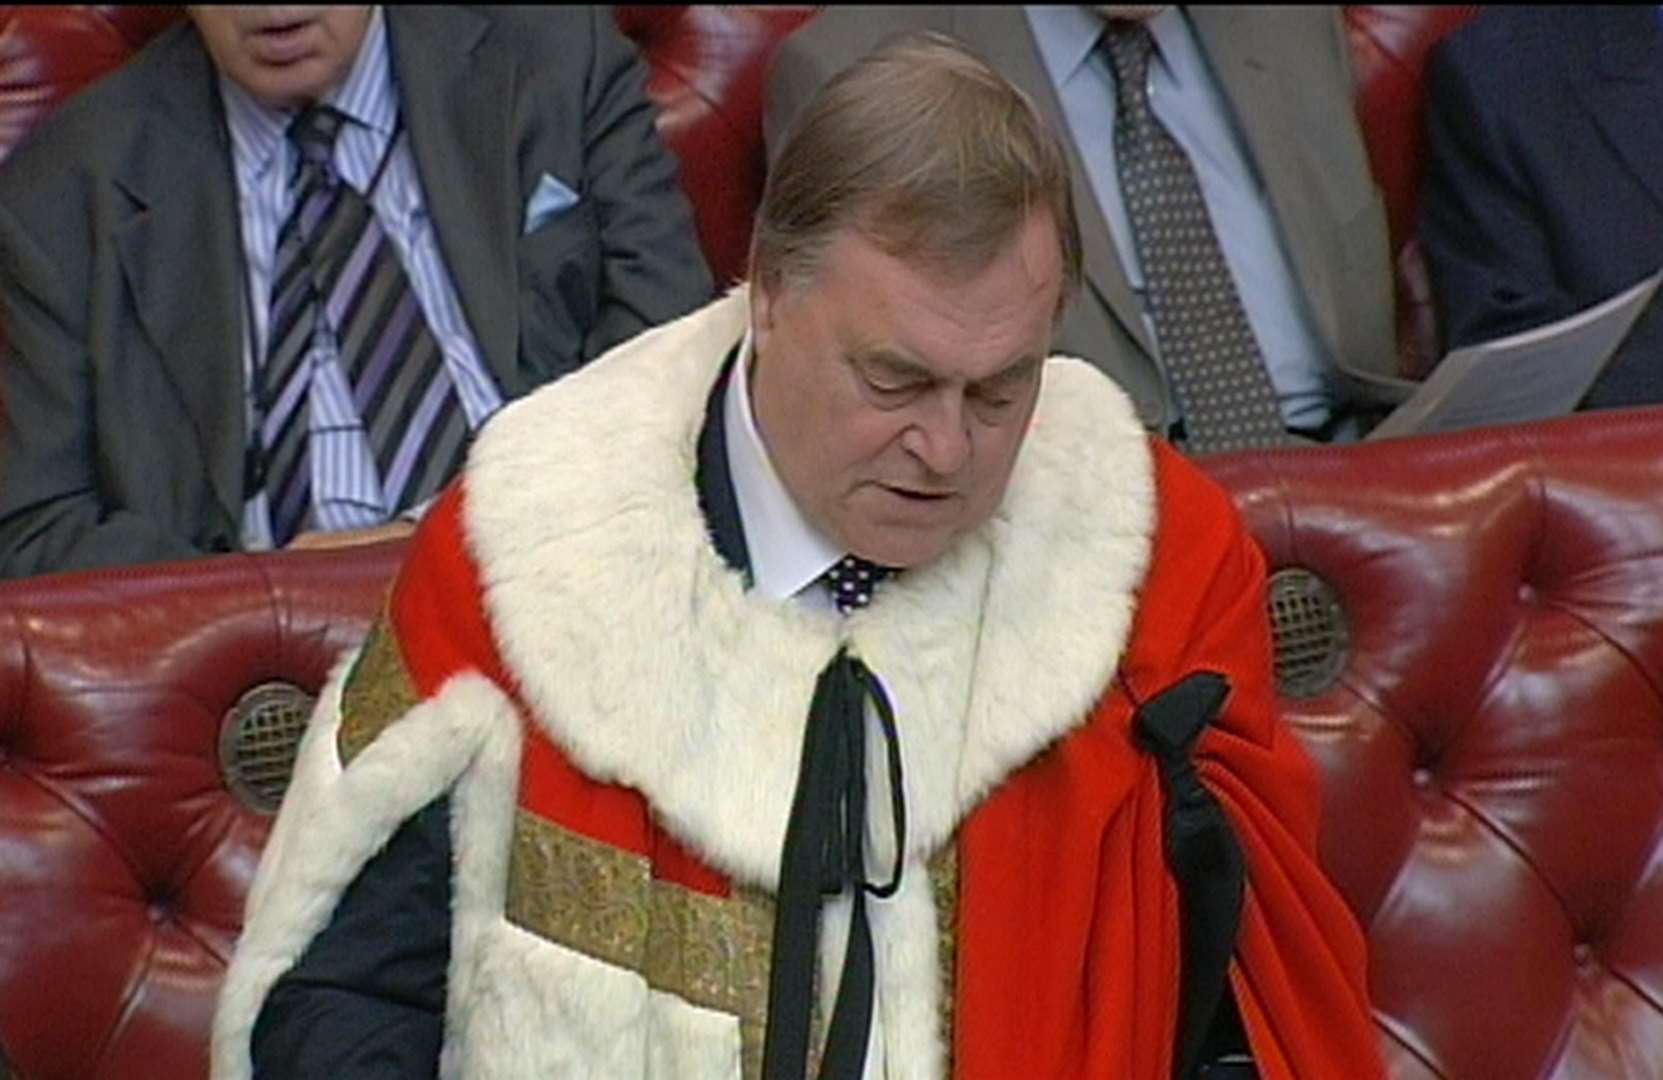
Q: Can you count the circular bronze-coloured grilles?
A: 2